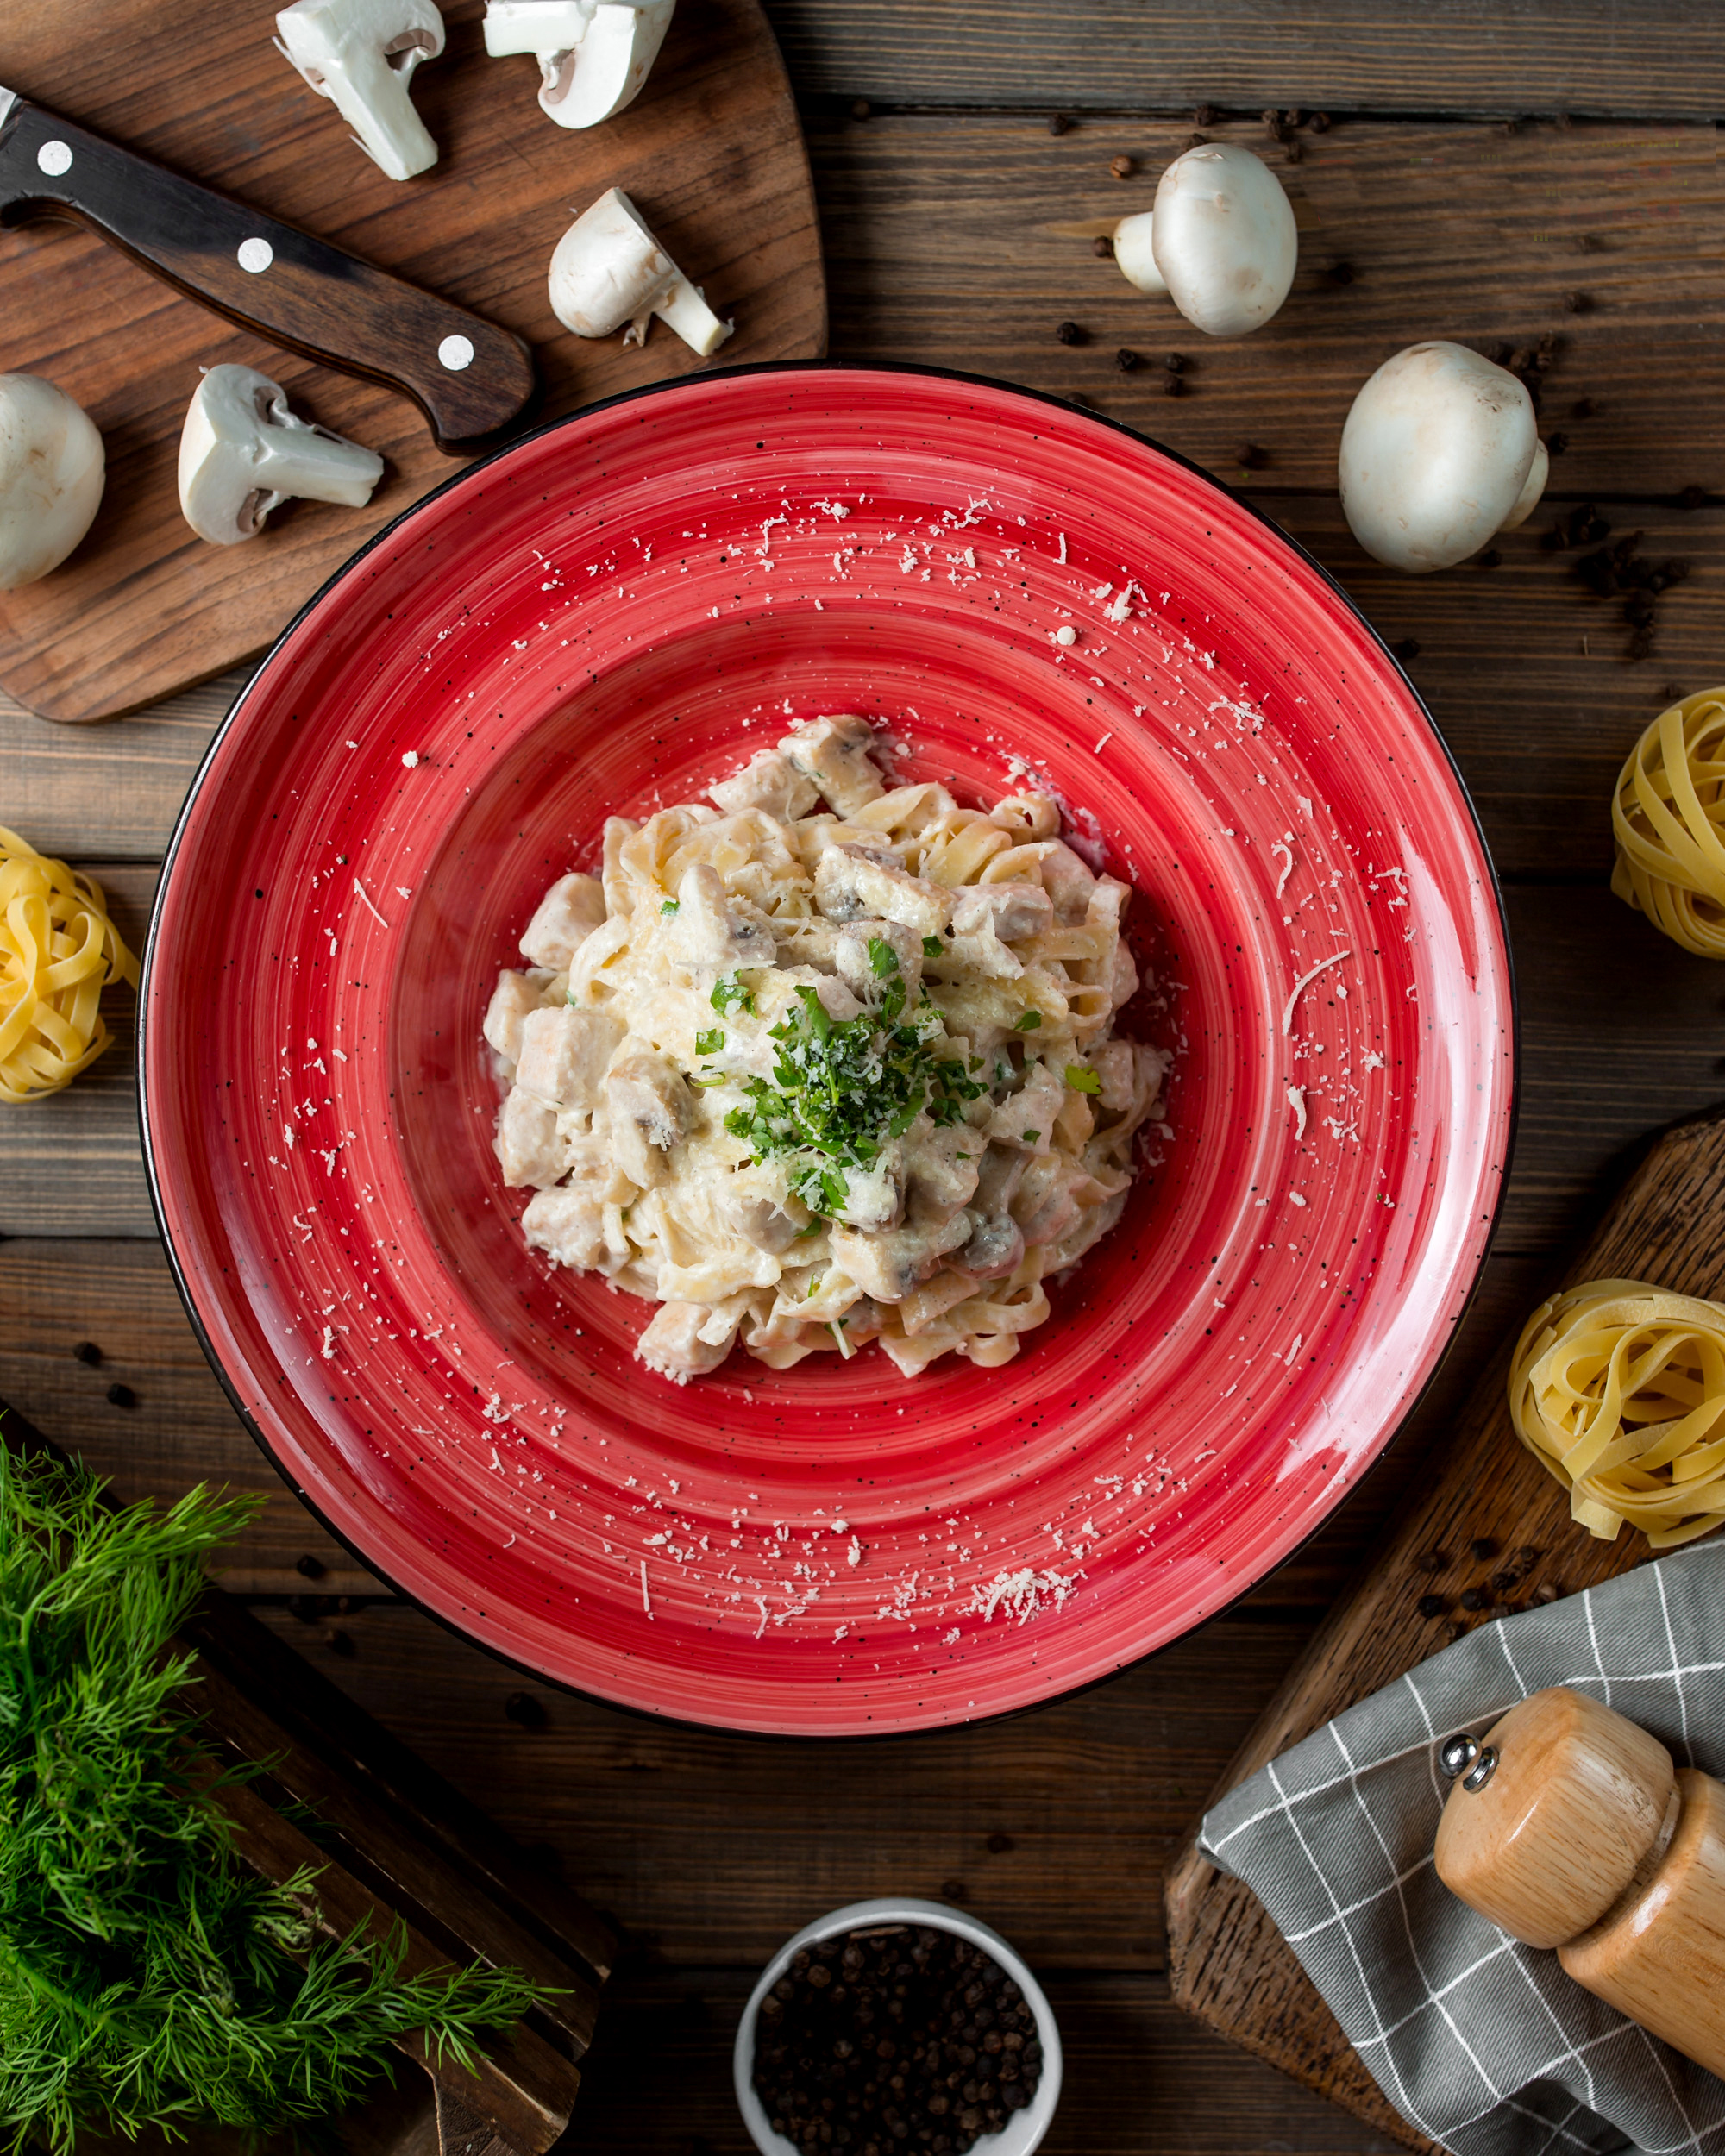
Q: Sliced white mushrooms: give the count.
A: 4